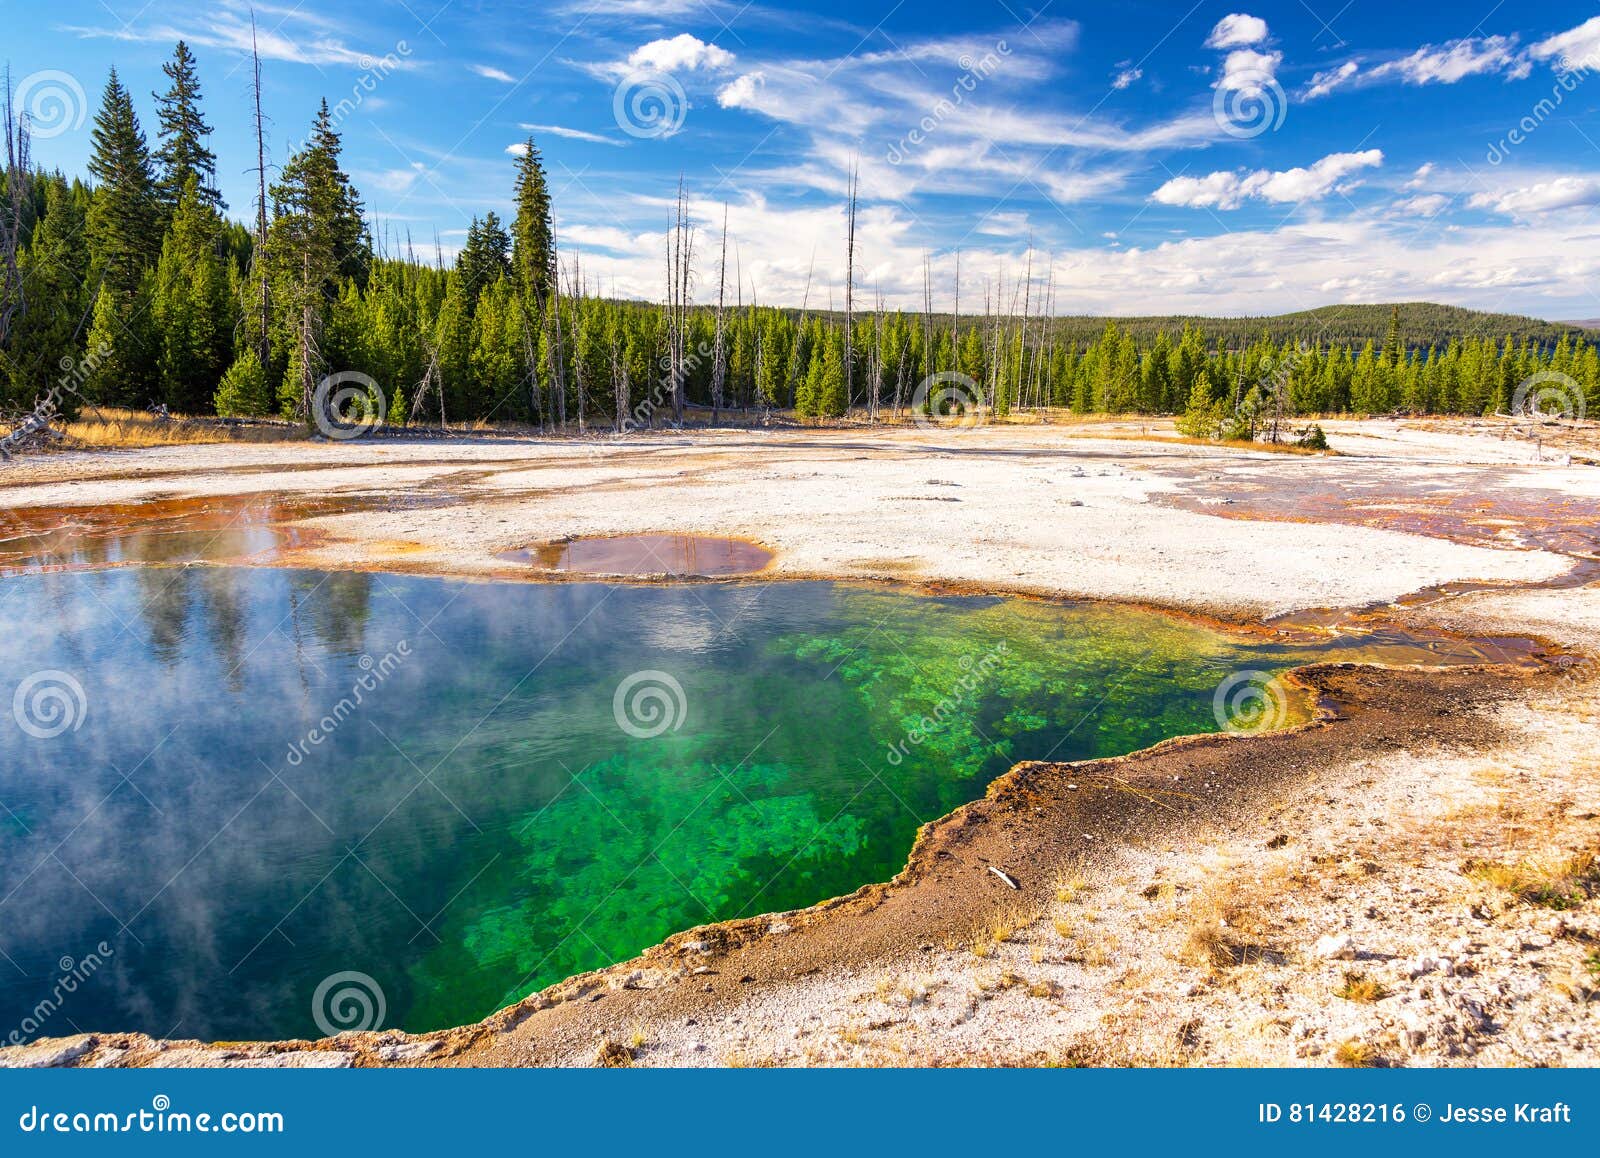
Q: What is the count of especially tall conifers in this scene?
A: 4